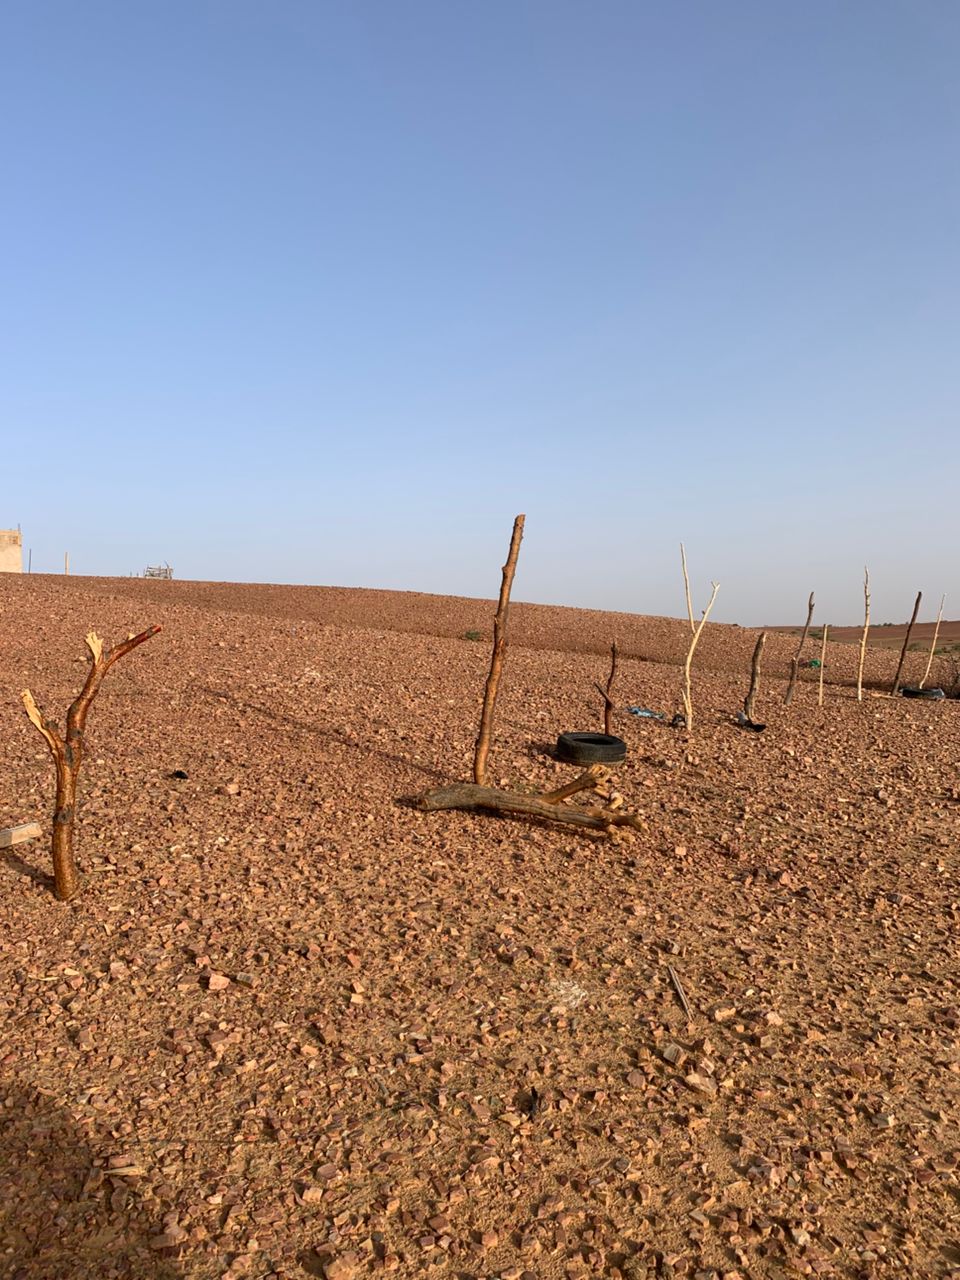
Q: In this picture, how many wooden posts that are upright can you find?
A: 10